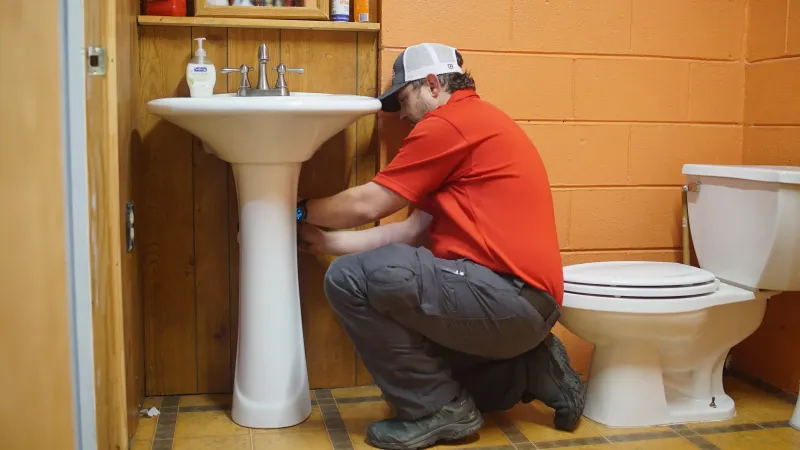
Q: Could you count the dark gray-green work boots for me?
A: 2